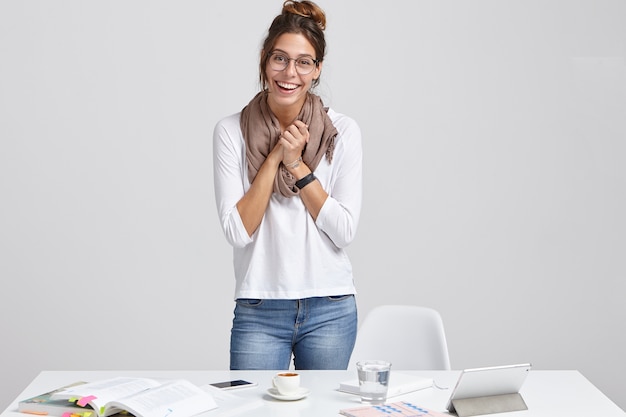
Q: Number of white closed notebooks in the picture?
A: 1